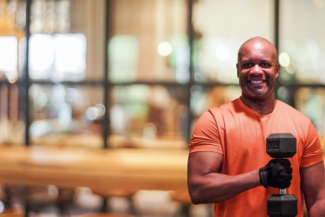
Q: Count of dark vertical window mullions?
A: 4